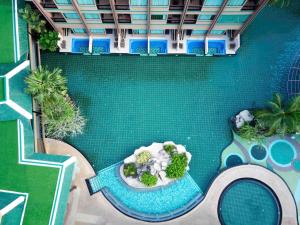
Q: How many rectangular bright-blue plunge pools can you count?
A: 6